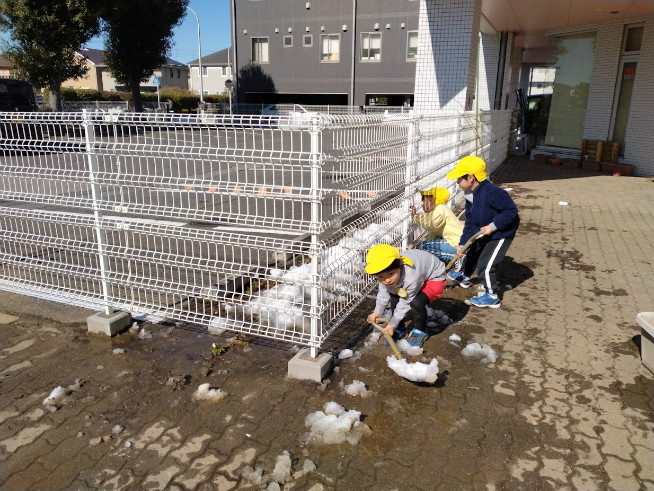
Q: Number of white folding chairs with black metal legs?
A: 0